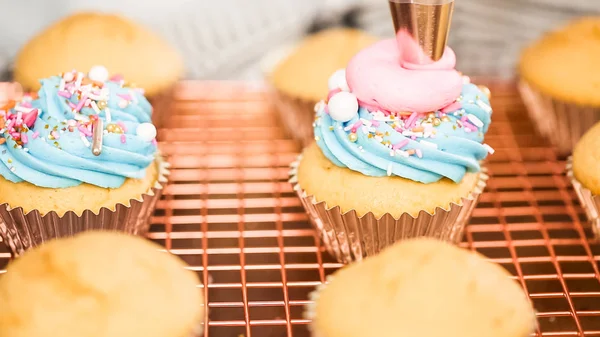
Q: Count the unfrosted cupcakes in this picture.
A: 6